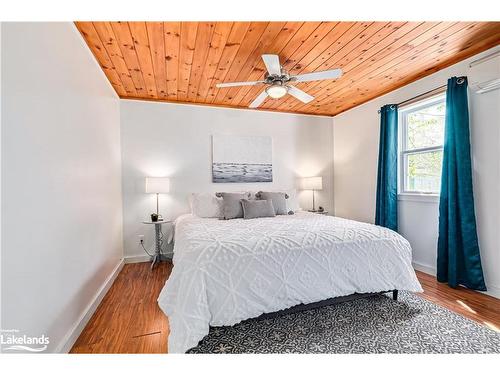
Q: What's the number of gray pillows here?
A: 3